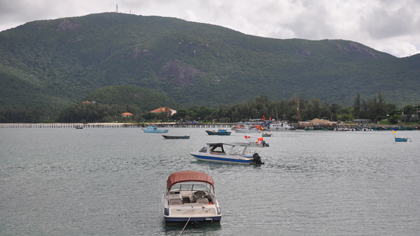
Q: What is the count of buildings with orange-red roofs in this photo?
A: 3